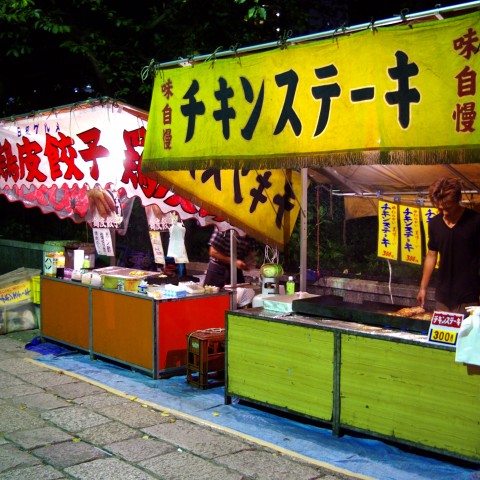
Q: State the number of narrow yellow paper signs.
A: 3